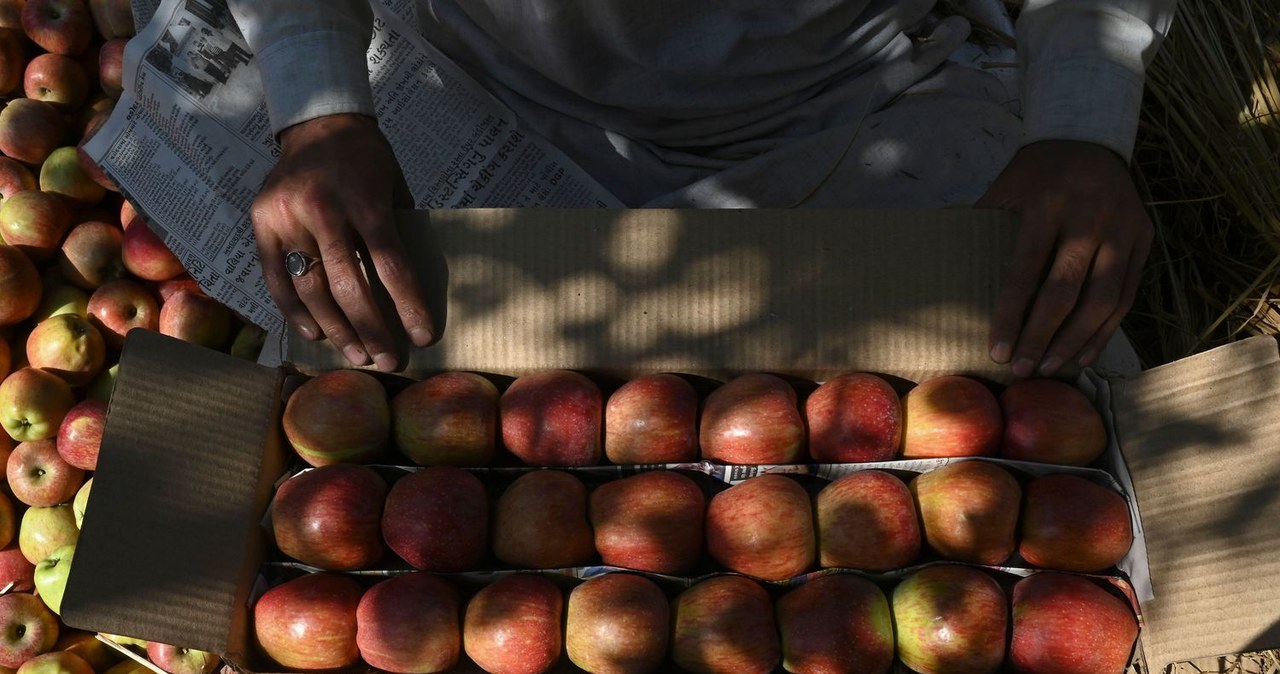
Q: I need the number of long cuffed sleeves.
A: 2